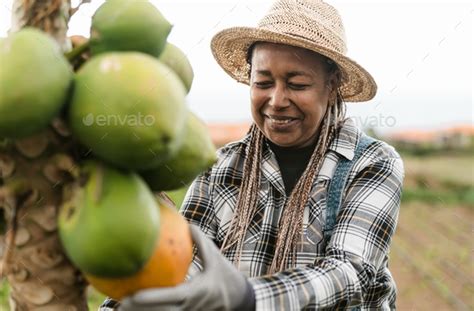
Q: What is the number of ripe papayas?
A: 1